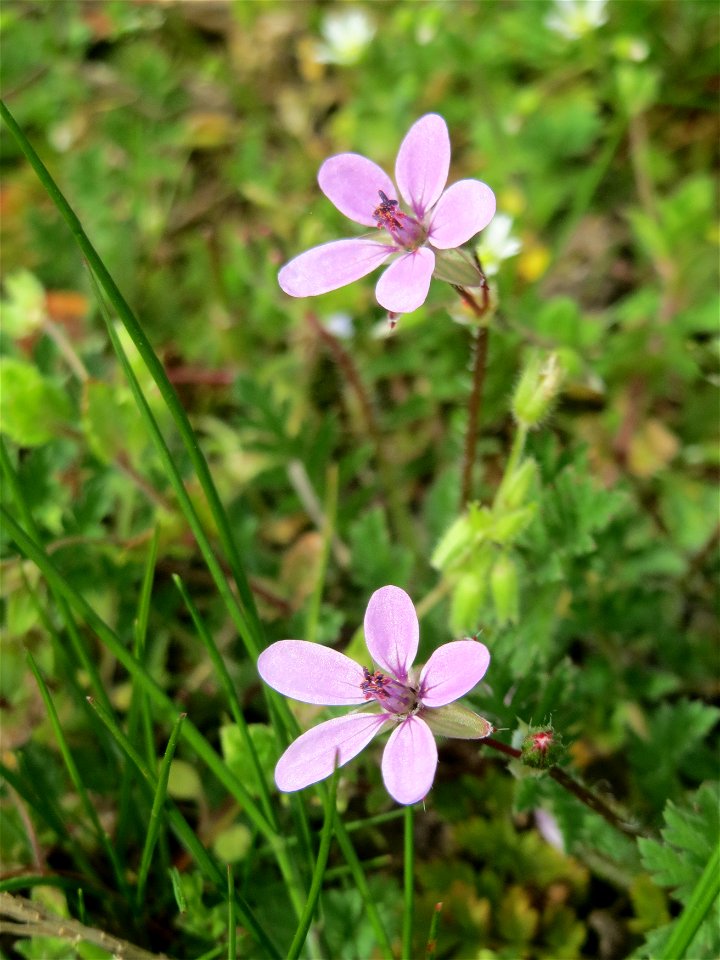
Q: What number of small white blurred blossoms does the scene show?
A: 3